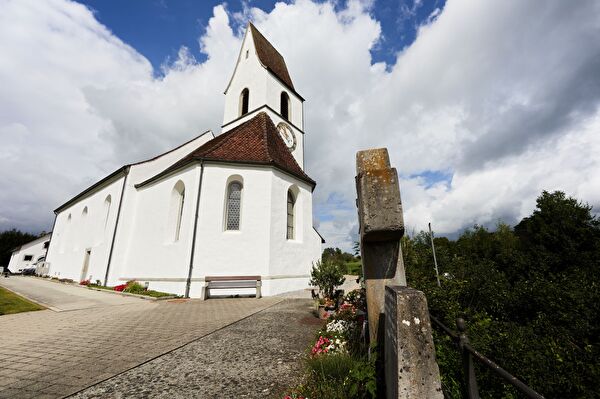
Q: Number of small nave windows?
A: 3